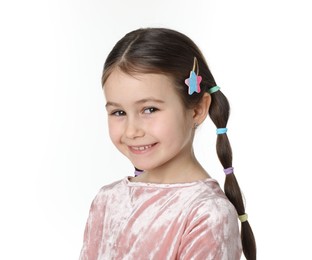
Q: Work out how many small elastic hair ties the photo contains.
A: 5